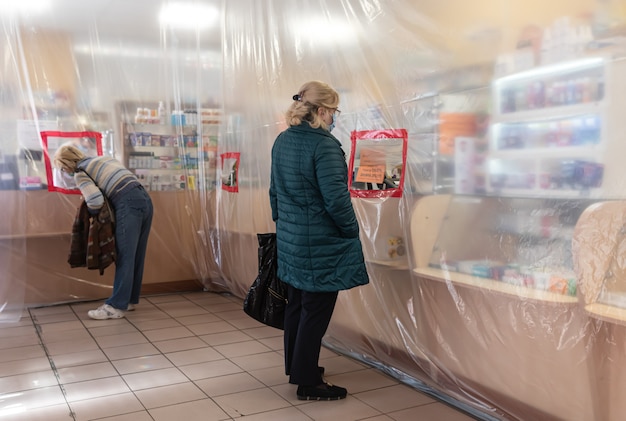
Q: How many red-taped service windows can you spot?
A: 3